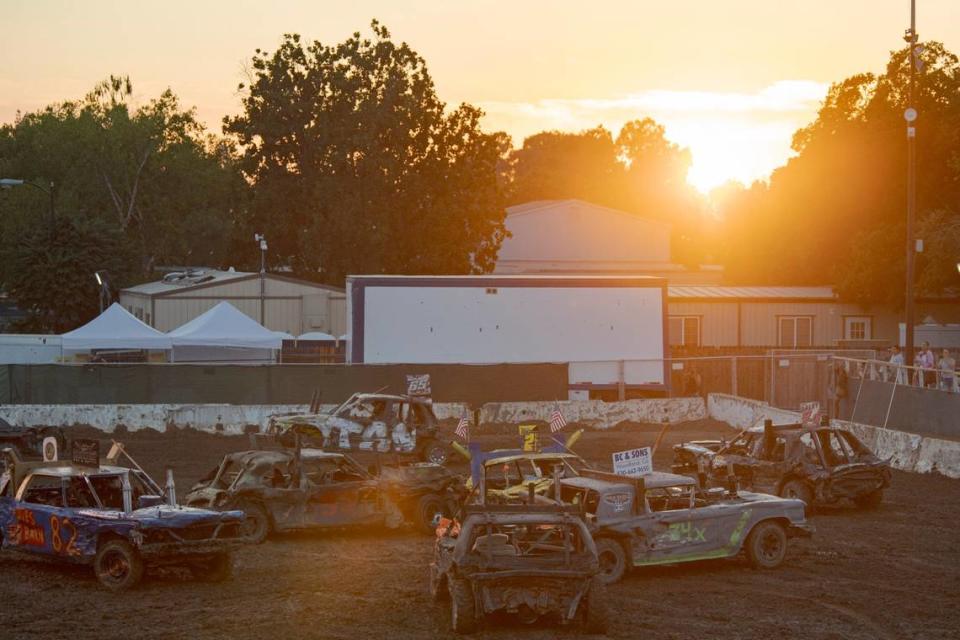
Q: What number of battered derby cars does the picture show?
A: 8